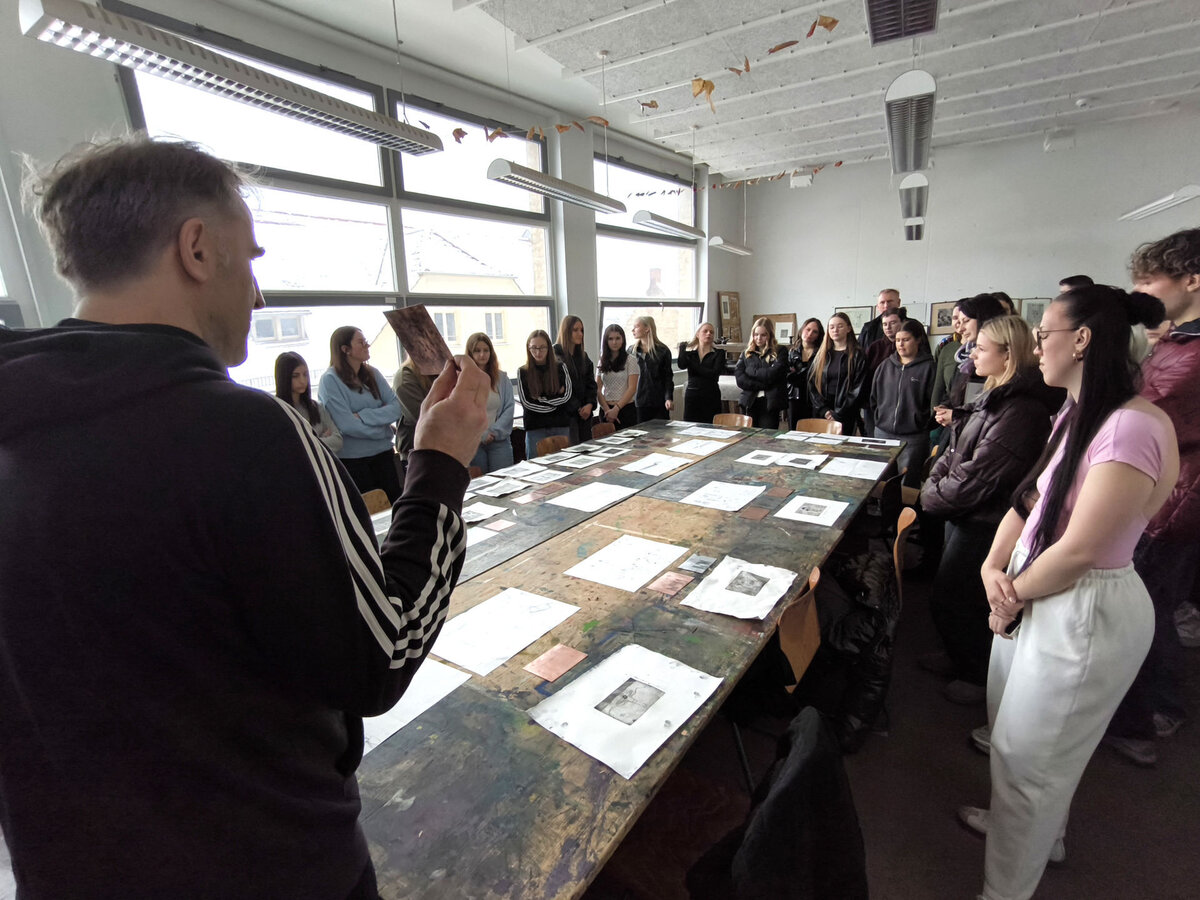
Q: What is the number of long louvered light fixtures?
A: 9